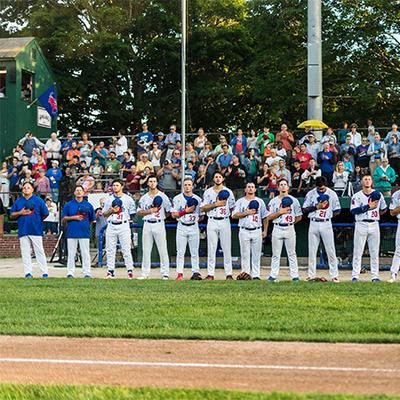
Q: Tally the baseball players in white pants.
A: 11